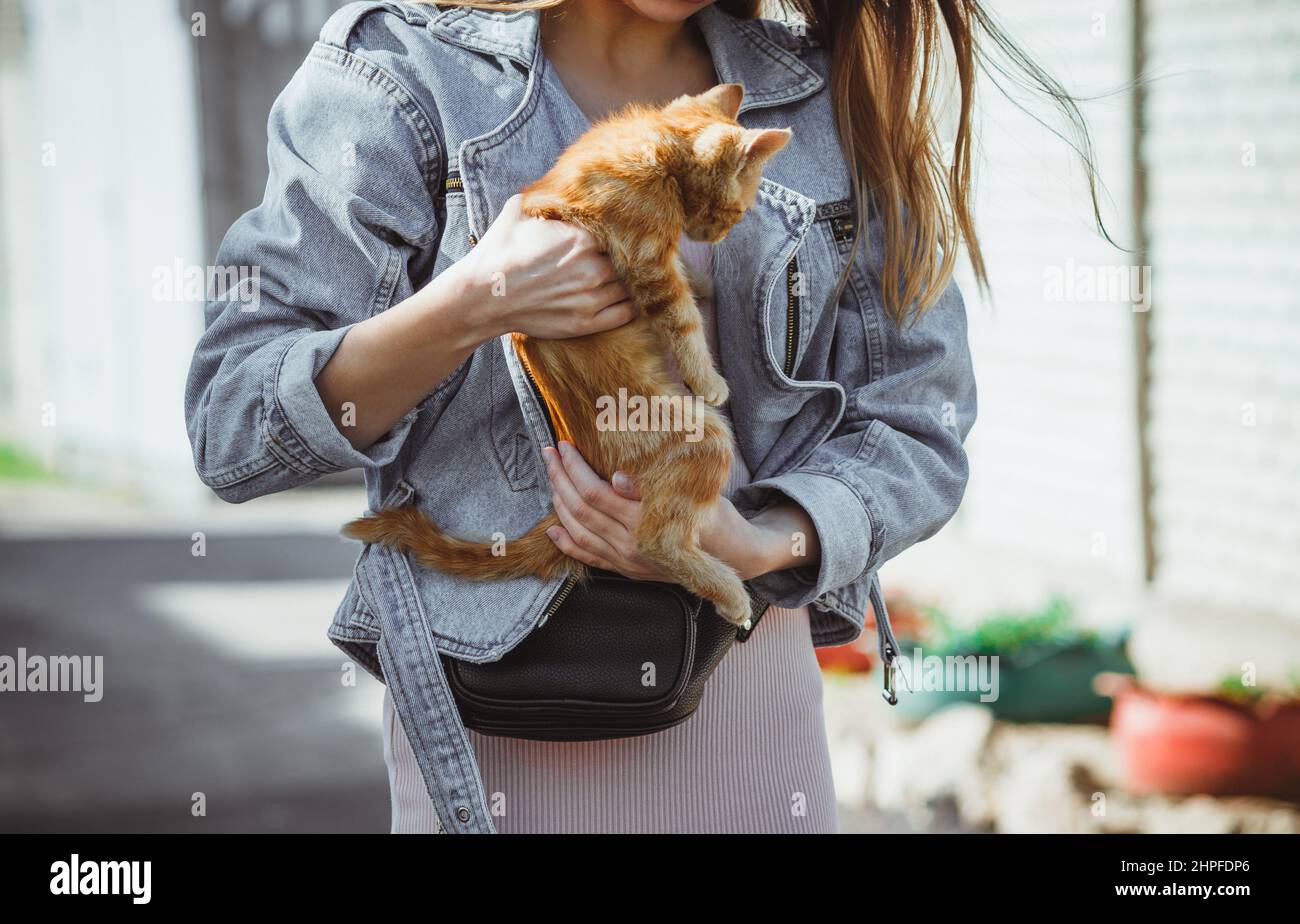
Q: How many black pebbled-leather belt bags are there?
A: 1